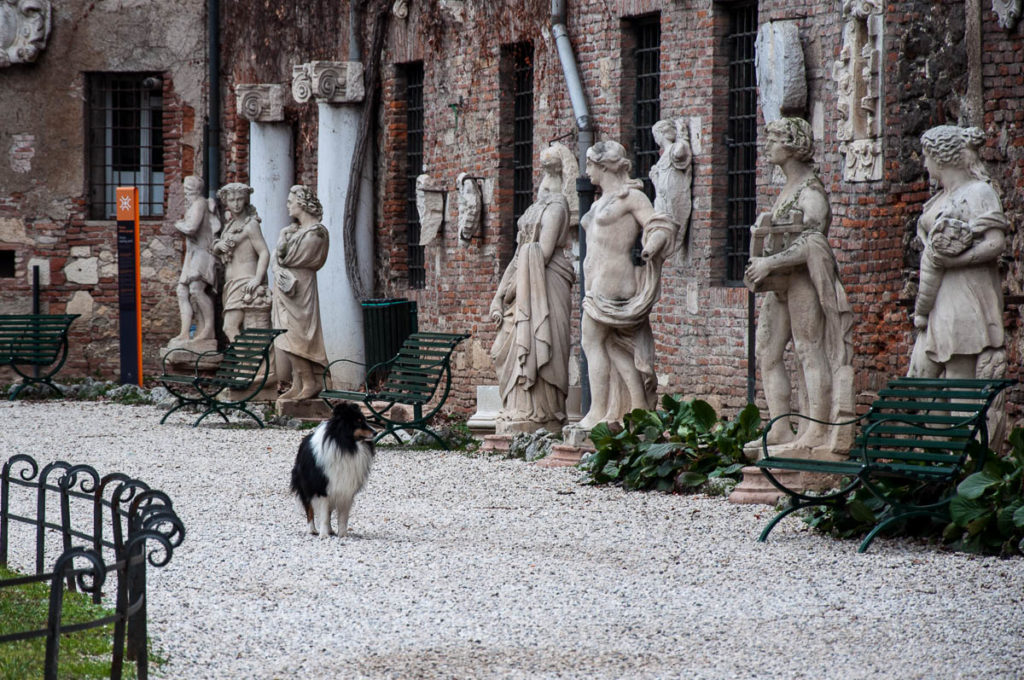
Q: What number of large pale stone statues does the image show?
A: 7